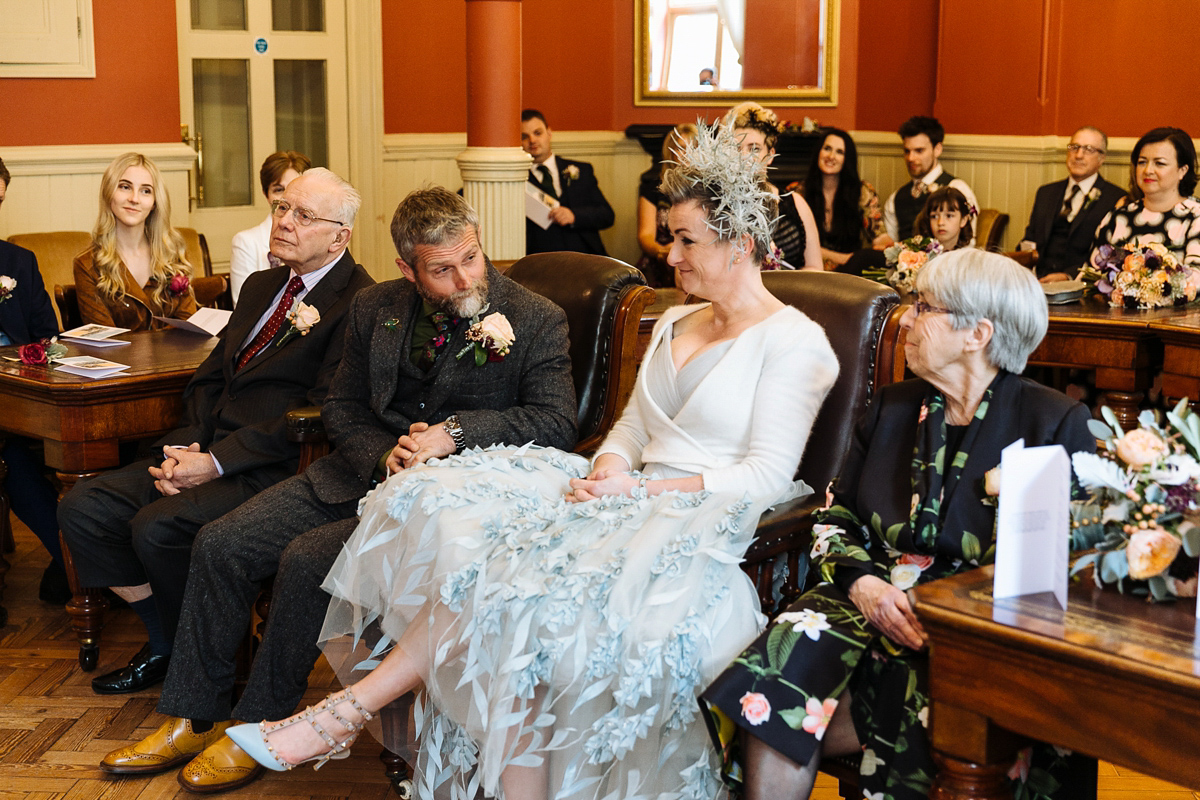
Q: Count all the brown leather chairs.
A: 2